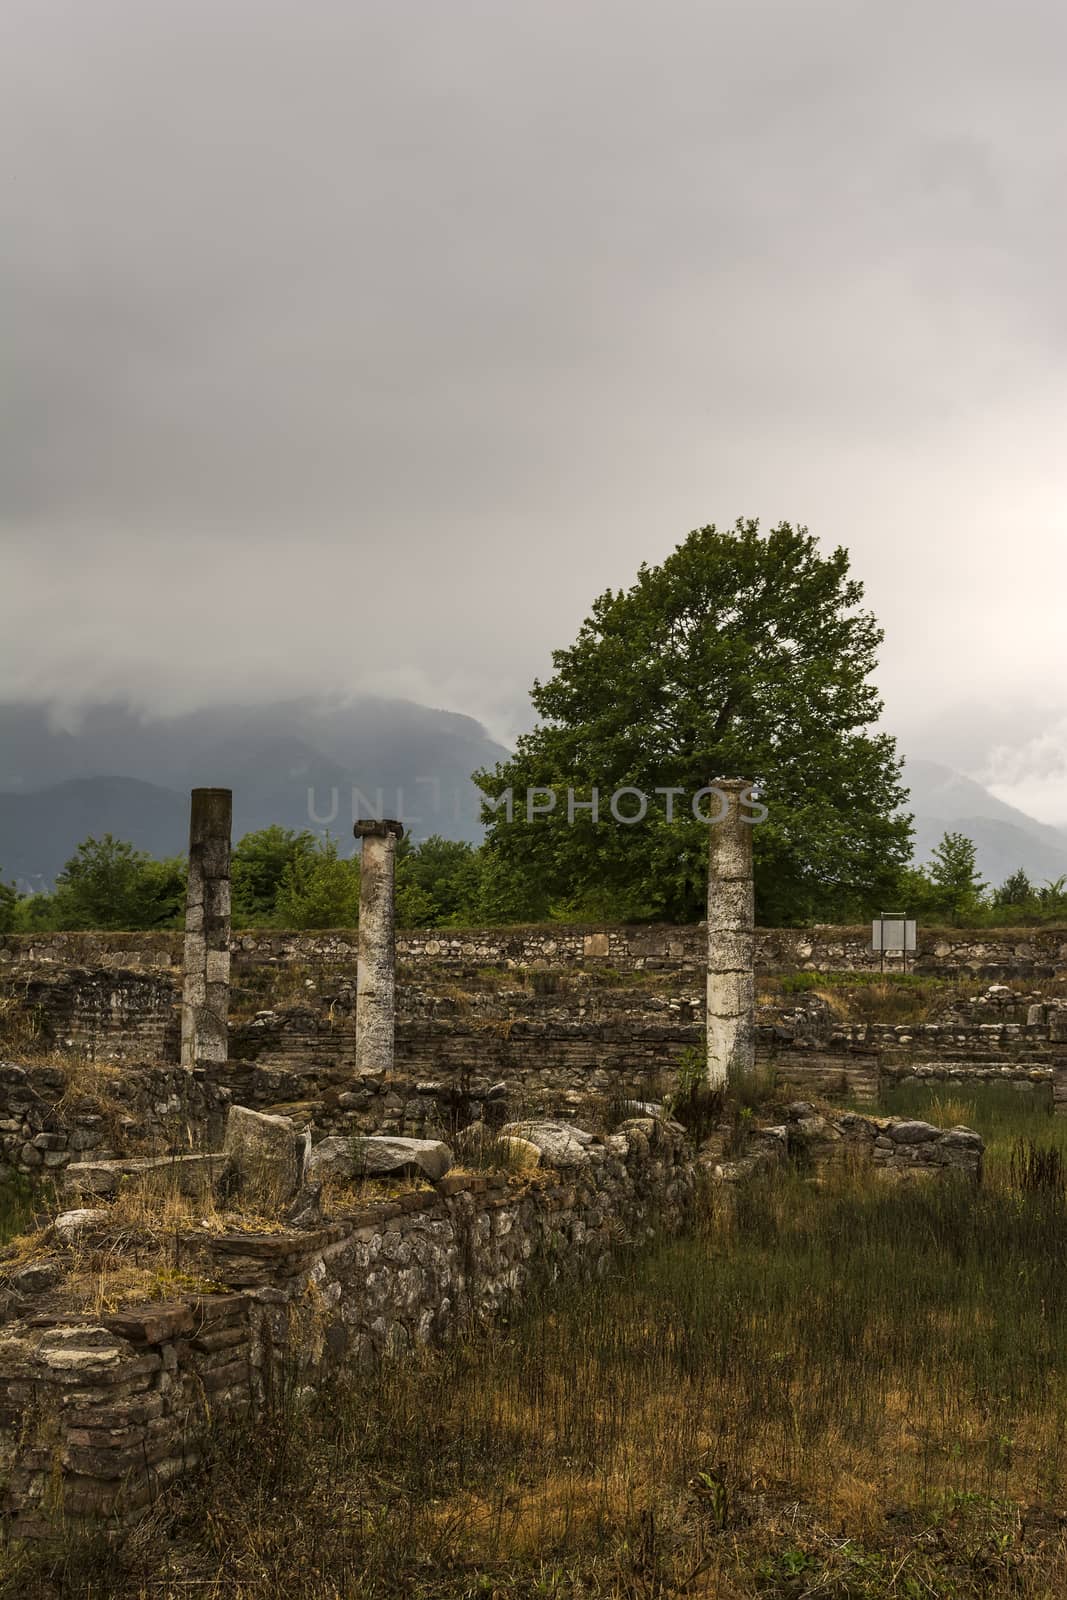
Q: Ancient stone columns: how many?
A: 3